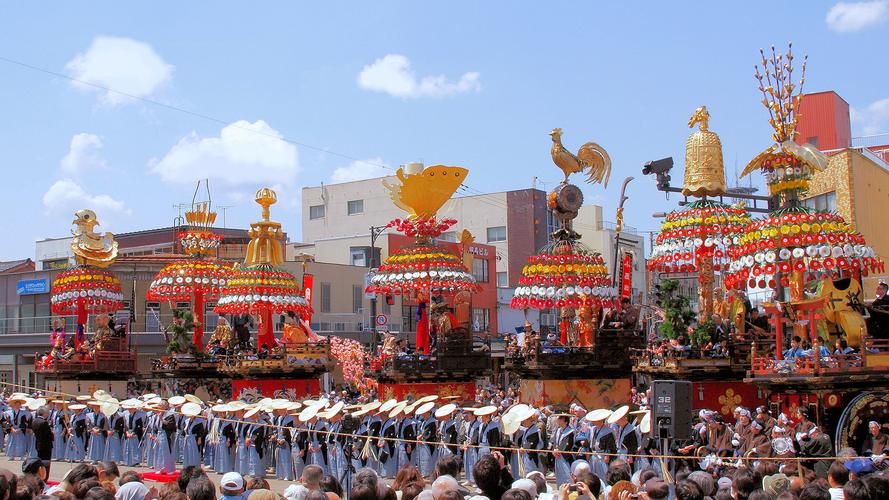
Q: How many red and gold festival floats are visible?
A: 7